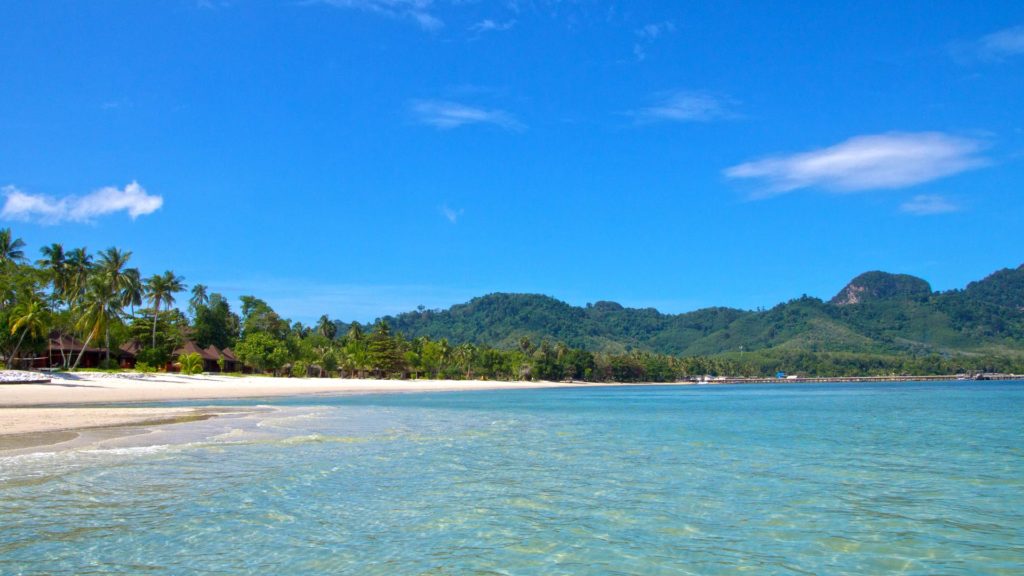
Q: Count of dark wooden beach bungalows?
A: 5